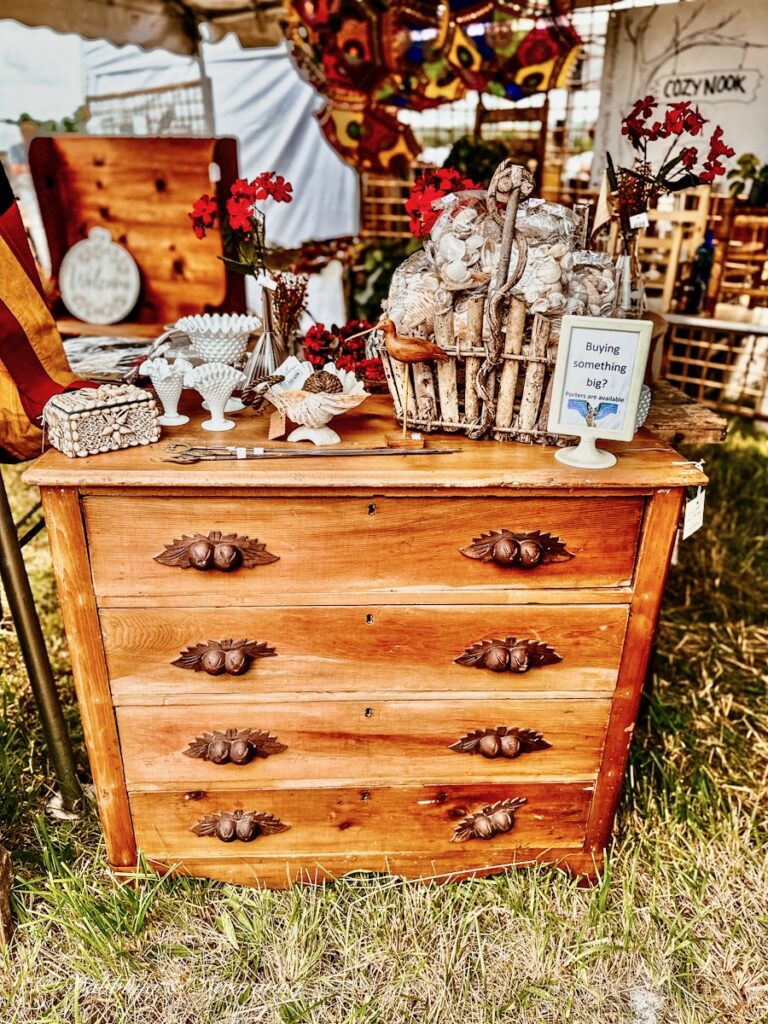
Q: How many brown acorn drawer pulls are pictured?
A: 8